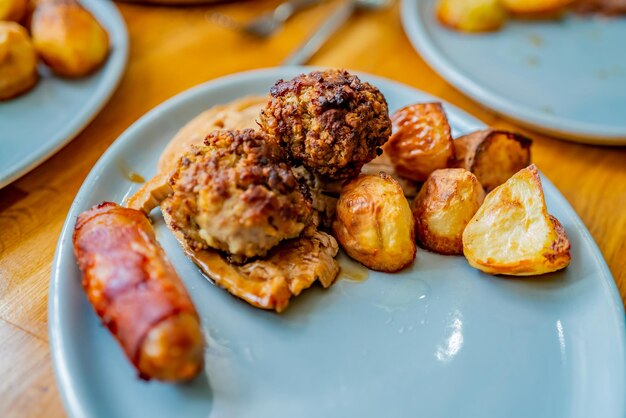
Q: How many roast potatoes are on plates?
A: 10